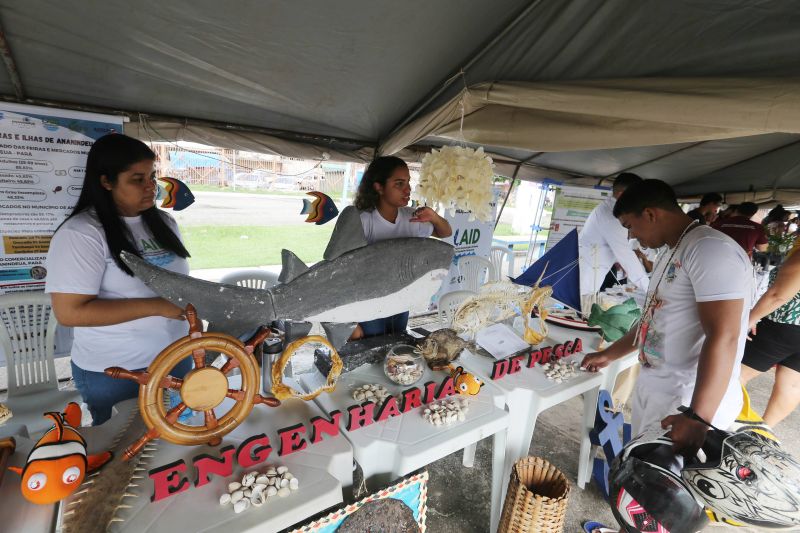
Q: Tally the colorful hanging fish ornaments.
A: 2